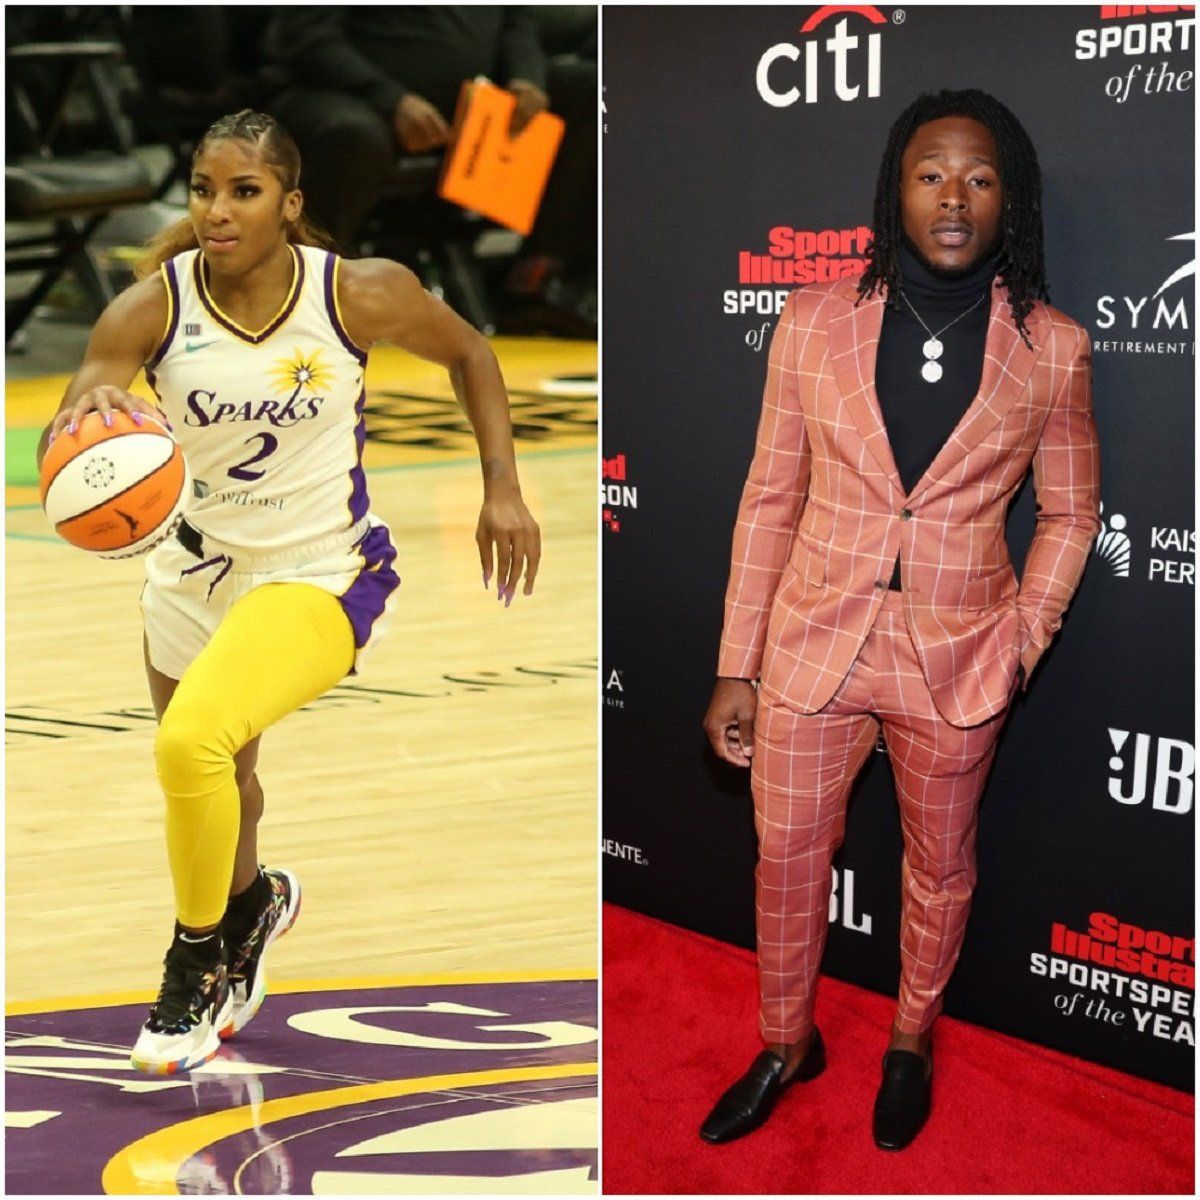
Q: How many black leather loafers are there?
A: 2